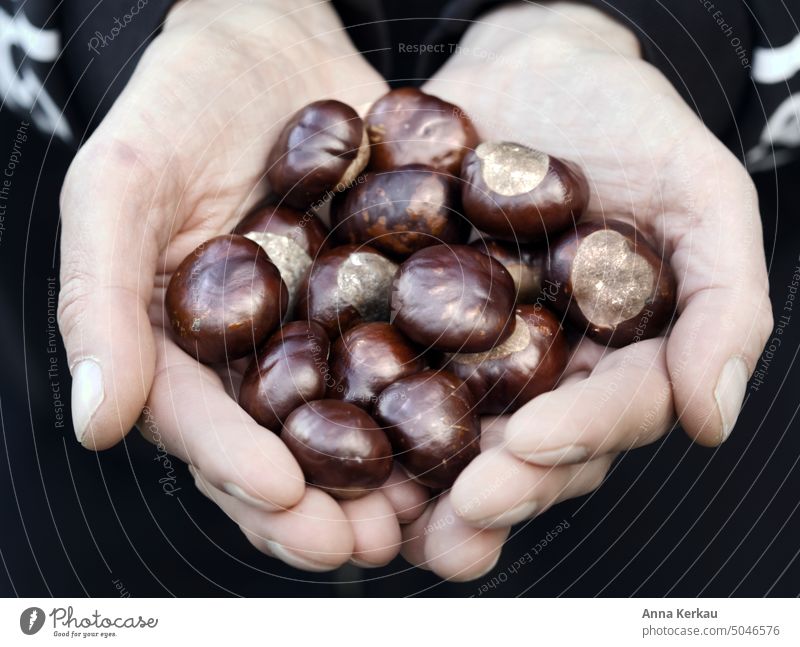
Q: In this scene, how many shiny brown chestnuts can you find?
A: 15